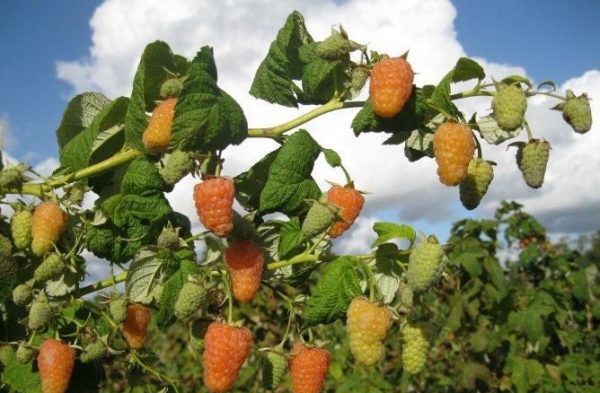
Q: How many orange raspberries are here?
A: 12